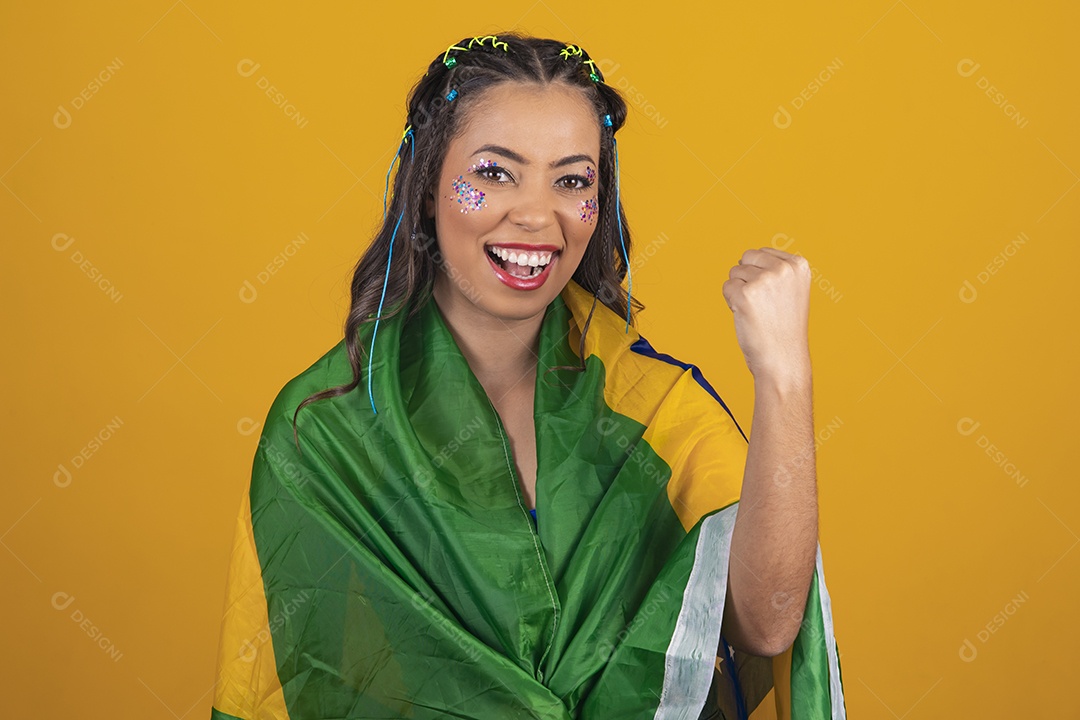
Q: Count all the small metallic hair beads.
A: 4